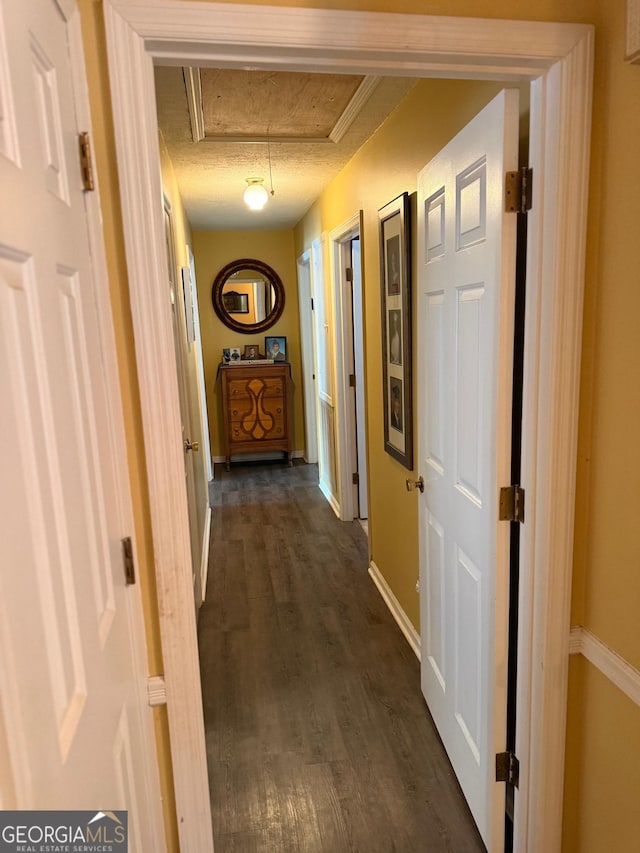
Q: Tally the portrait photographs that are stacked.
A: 3